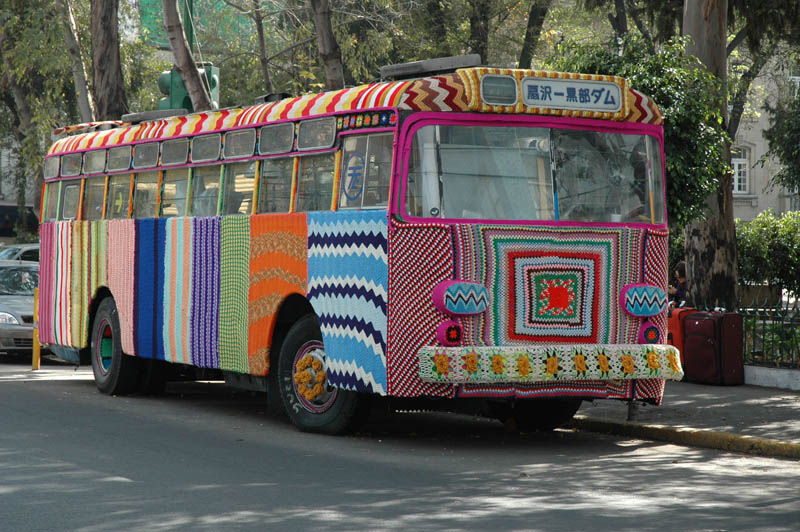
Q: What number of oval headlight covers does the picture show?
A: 2